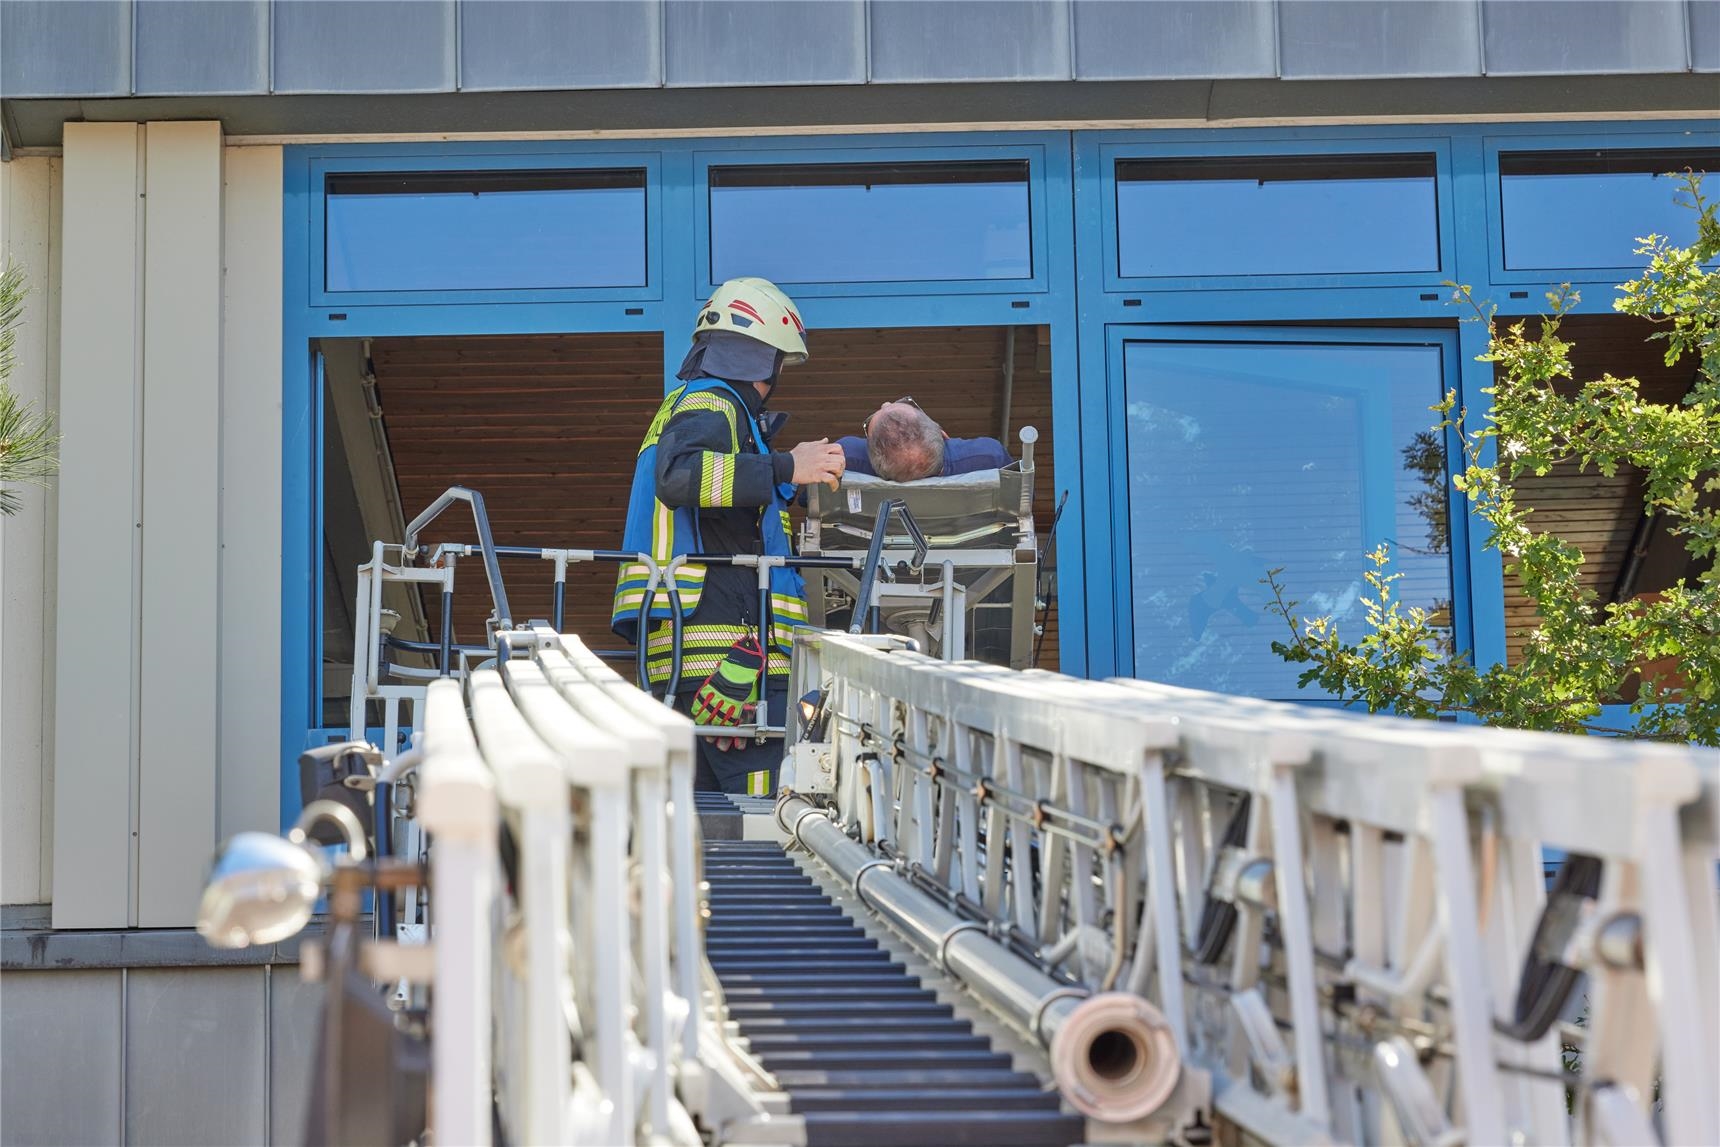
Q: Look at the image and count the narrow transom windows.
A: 4